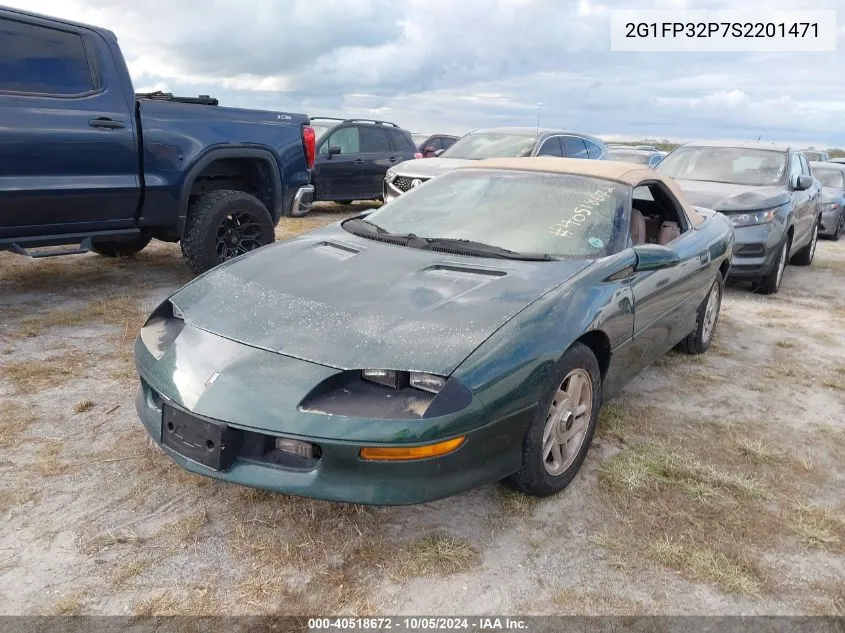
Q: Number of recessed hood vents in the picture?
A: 2